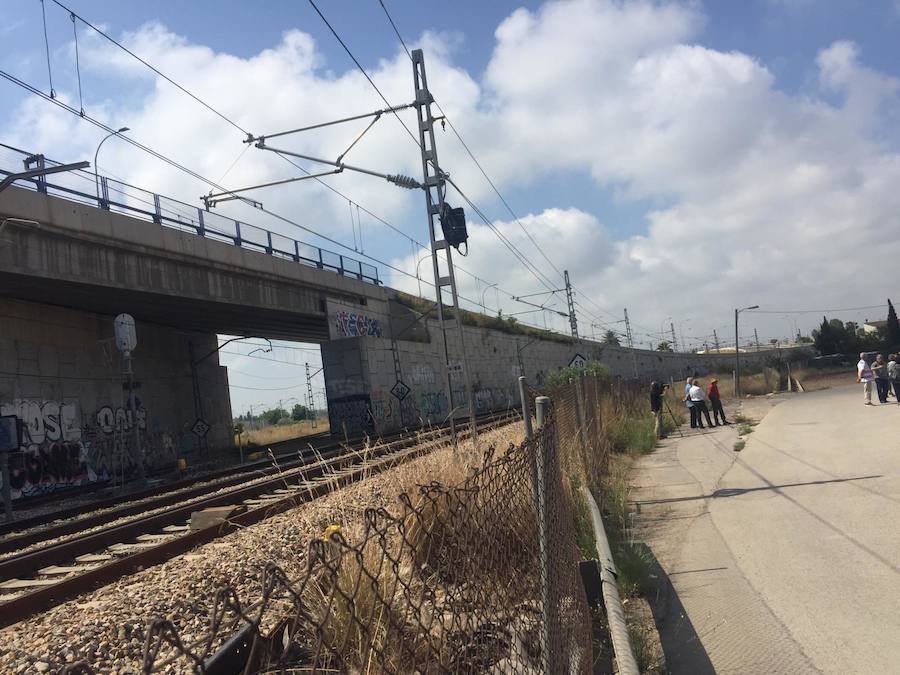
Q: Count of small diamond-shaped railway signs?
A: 3